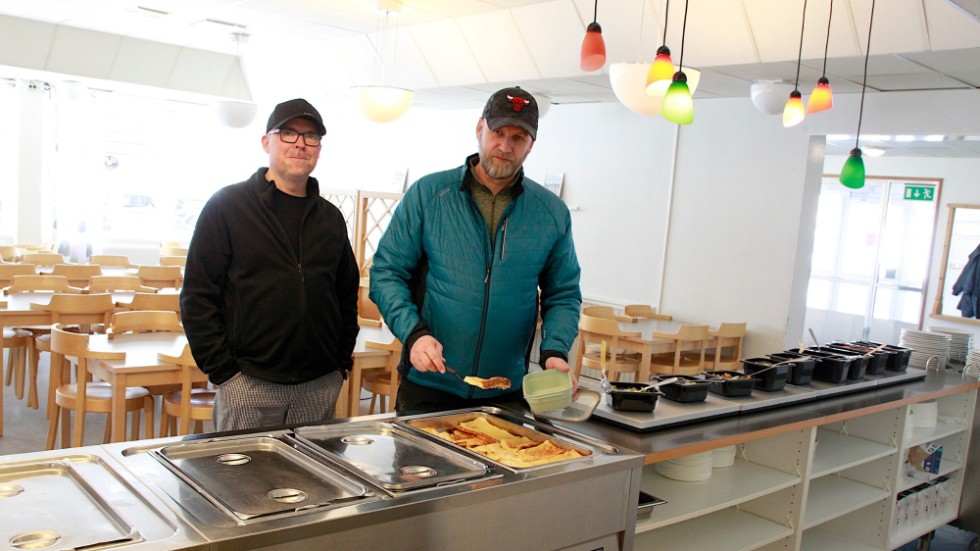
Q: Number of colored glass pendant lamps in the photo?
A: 6